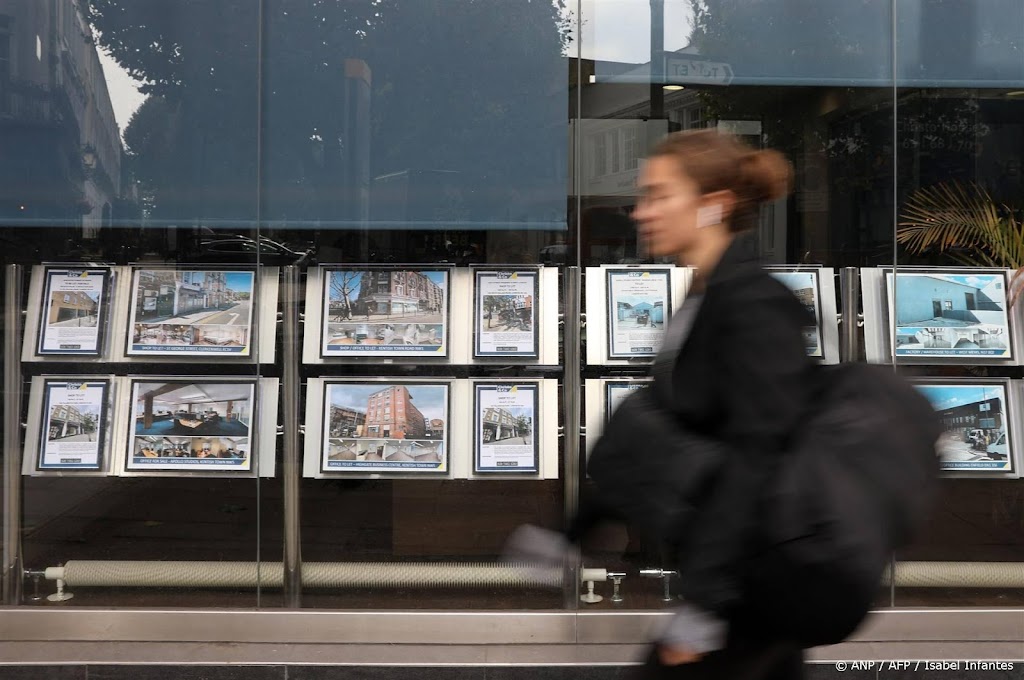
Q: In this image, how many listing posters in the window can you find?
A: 13